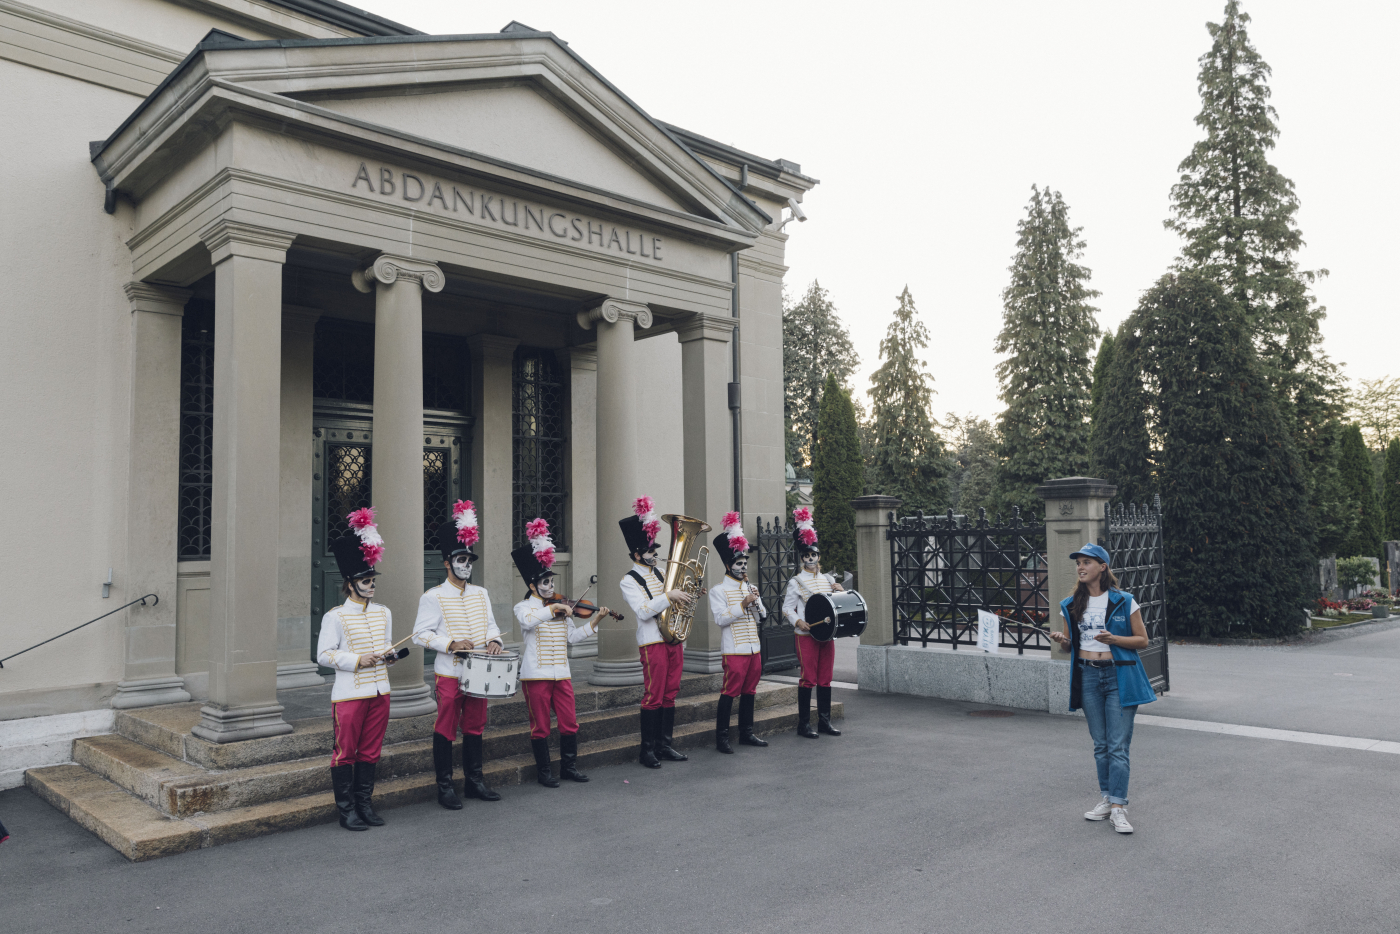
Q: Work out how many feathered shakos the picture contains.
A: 6